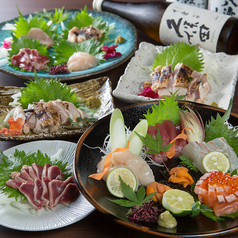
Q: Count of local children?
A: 0